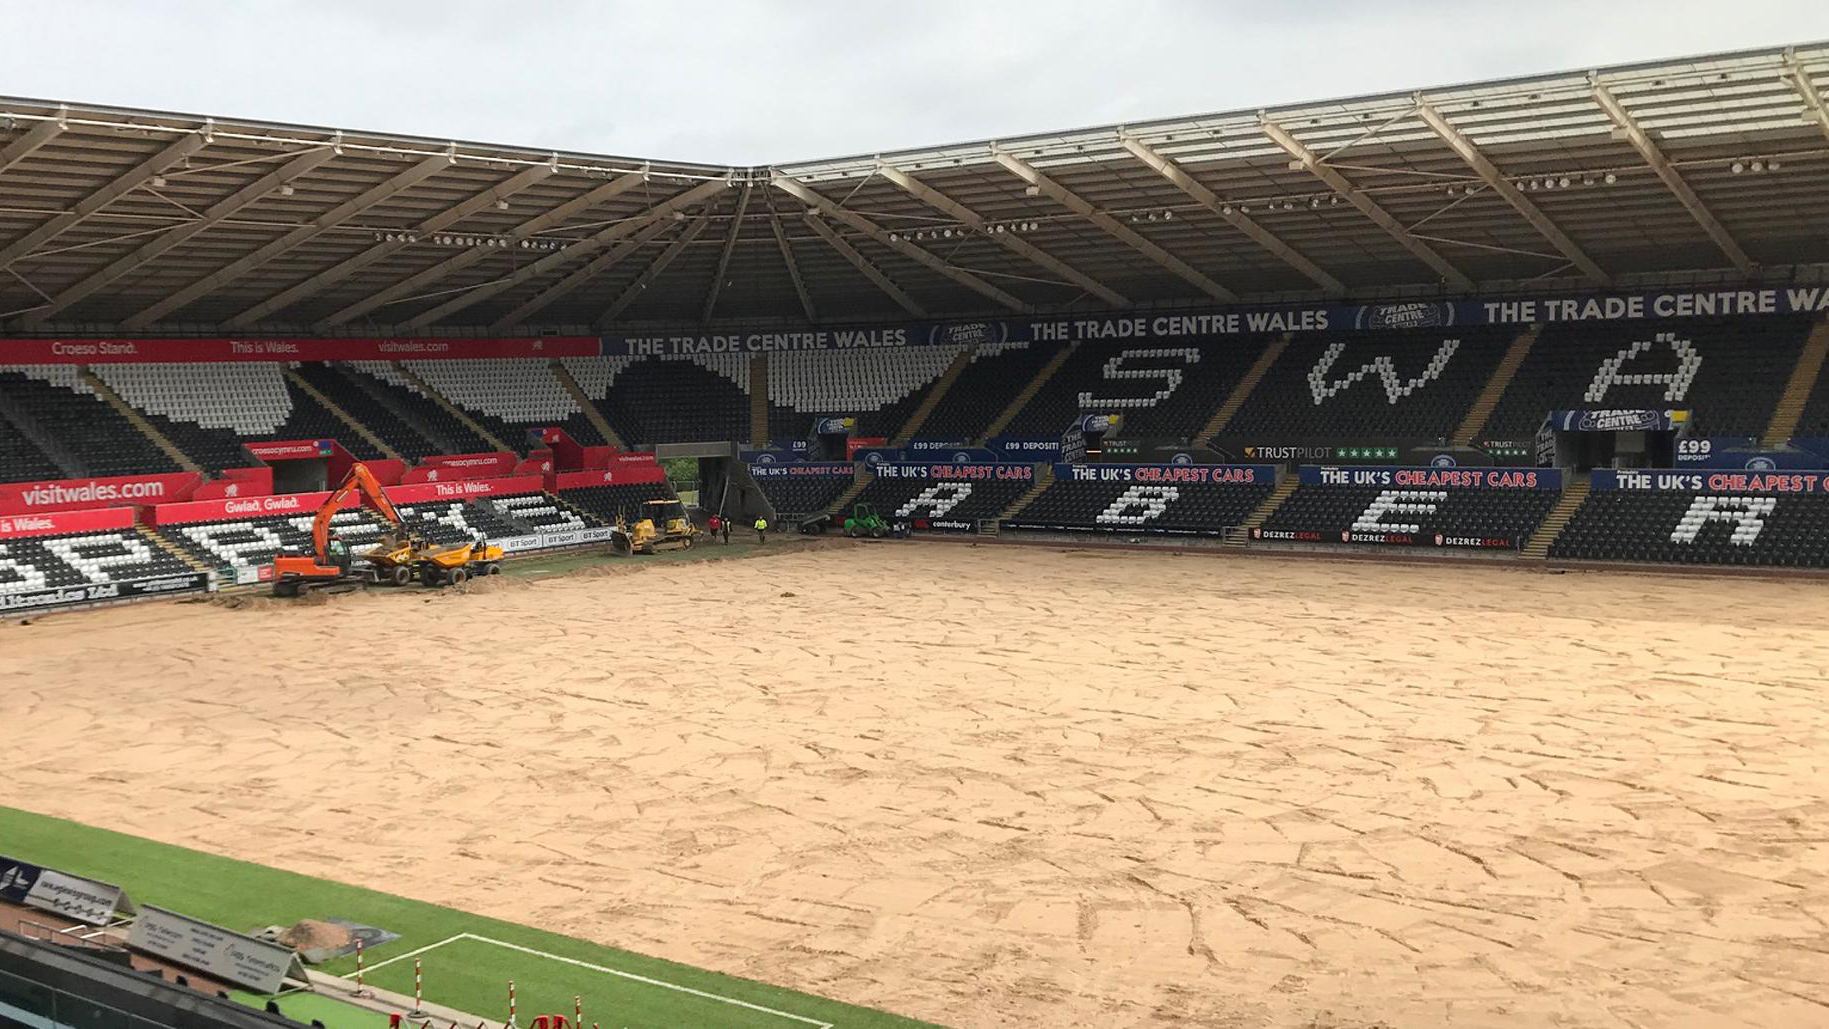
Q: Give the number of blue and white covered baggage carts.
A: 0